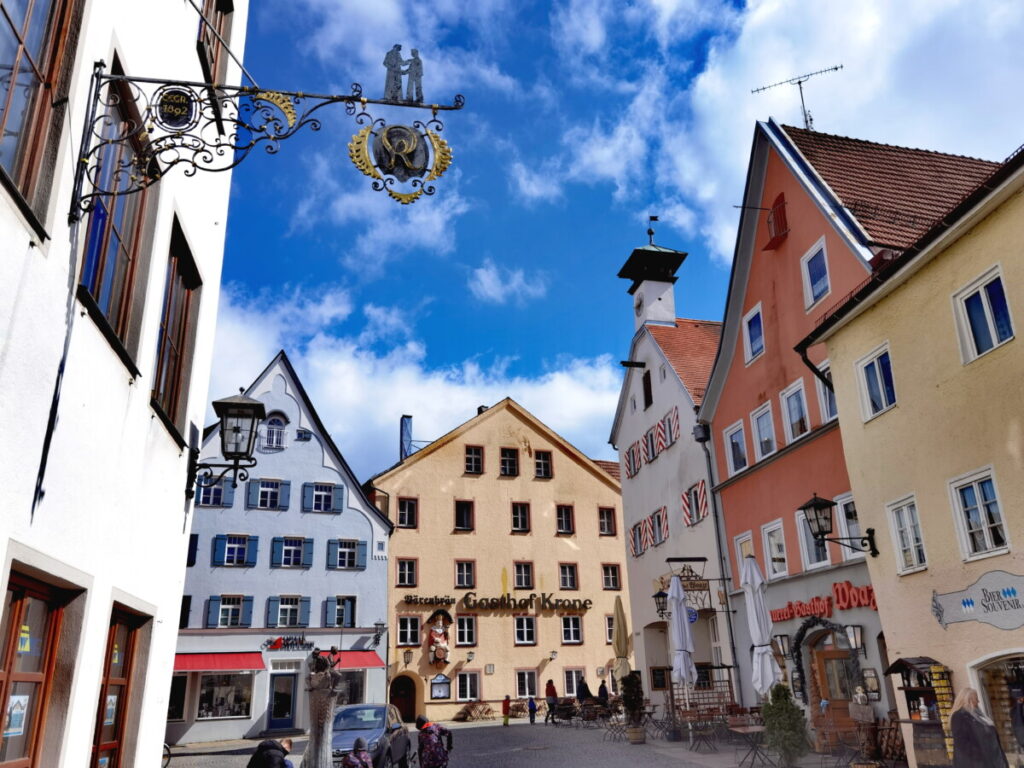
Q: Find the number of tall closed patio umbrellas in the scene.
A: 3